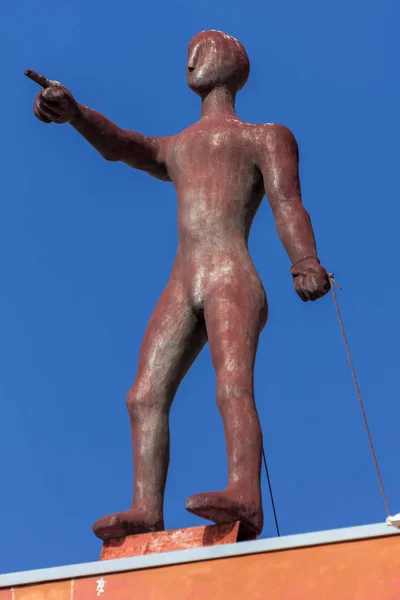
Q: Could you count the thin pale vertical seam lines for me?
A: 2